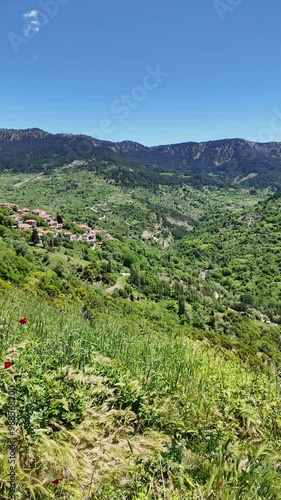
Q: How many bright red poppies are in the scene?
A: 3